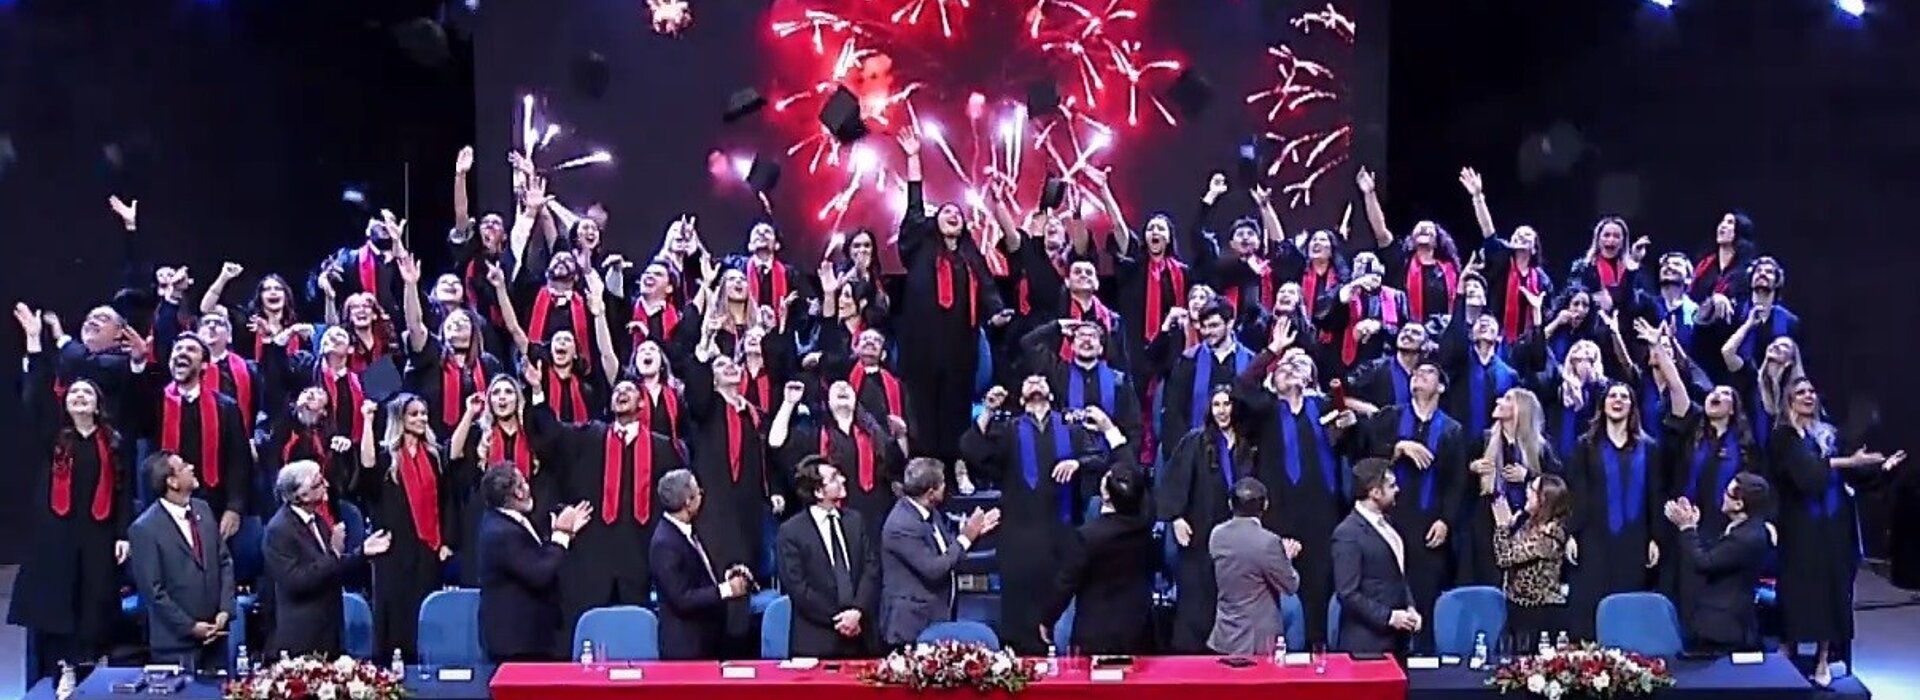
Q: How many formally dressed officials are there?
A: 11